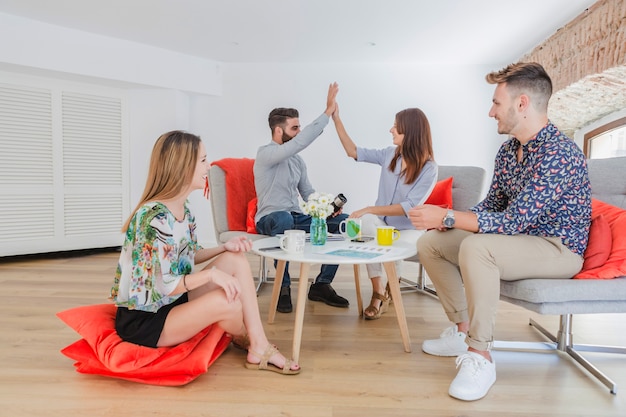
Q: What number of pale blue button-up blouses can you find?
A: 1